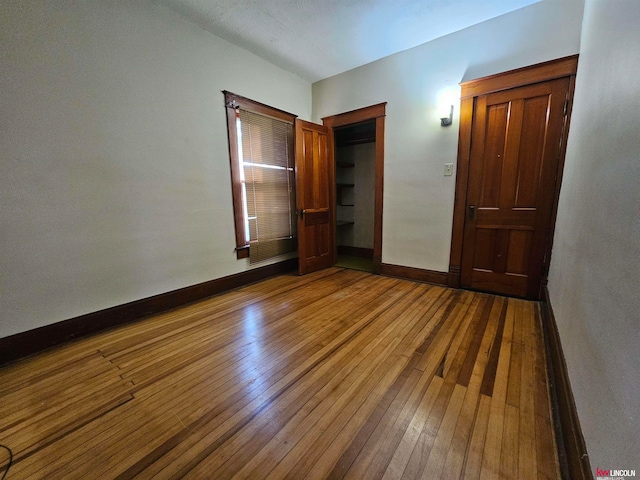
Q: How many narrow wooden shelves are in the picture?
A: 4